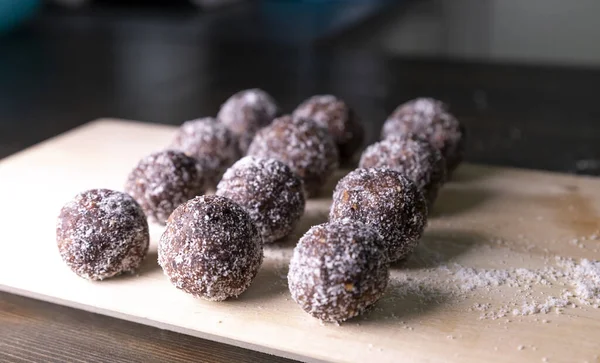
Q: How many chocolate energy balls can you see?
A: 12